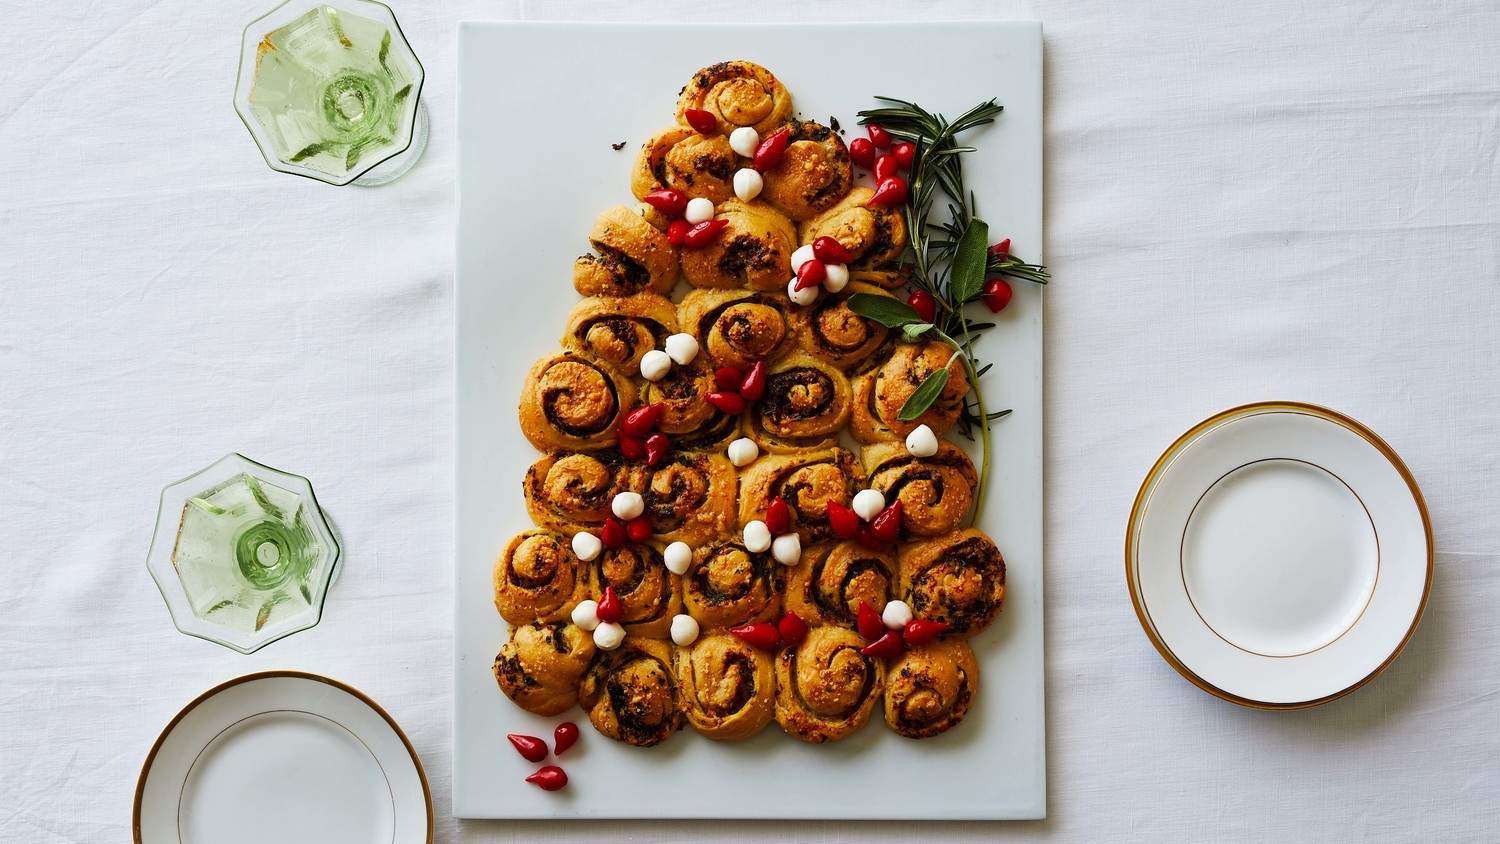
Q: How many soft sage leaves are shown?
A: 4